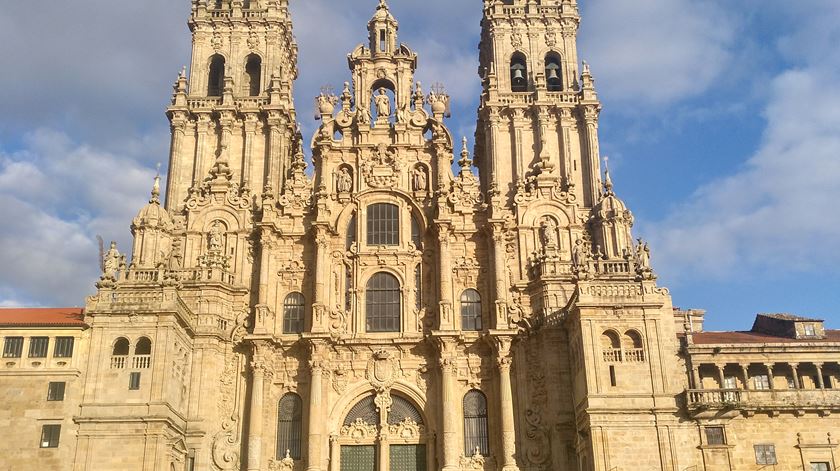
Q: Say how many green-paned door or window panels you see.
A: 2